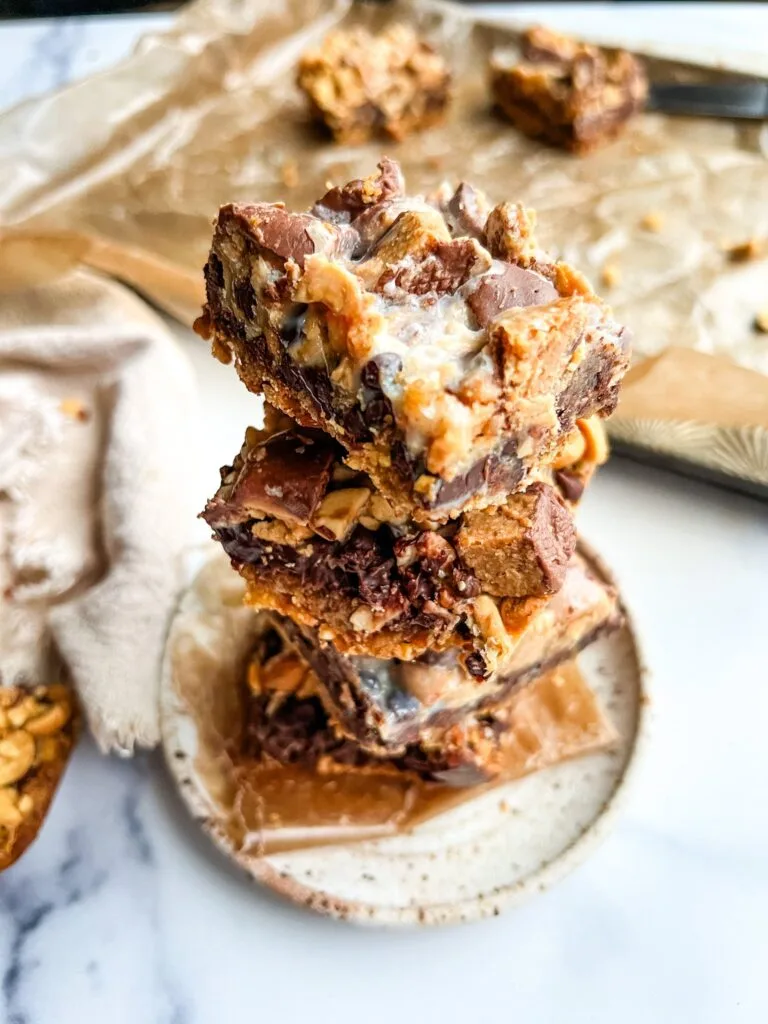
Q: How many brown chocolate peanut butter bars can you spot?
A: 6